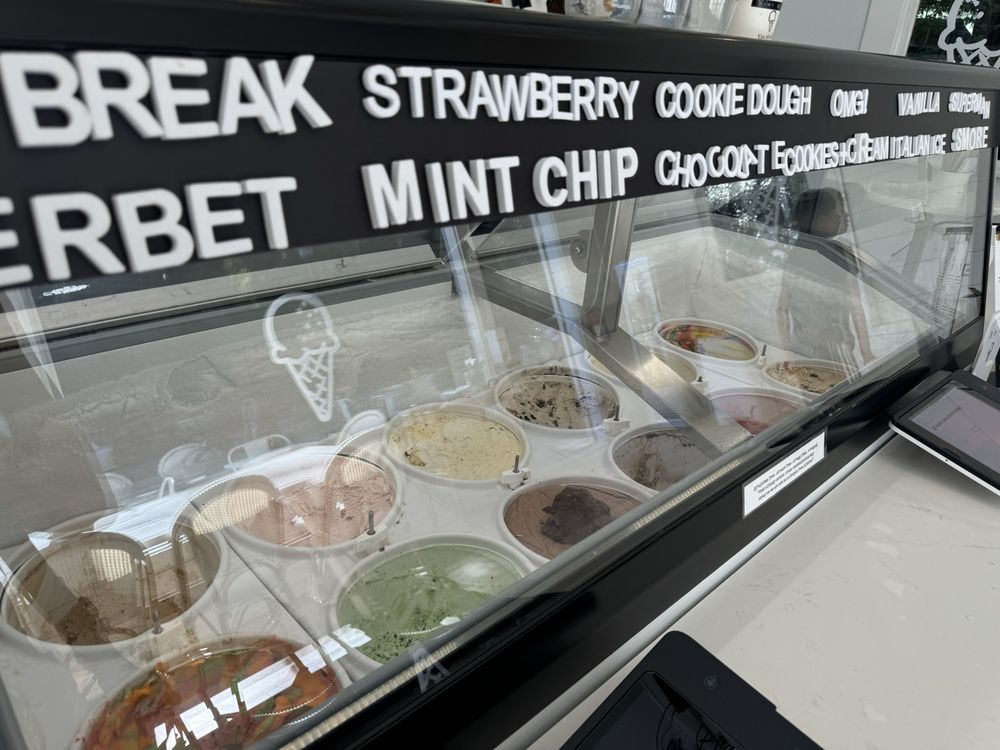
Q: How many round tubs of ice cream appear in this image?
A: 12